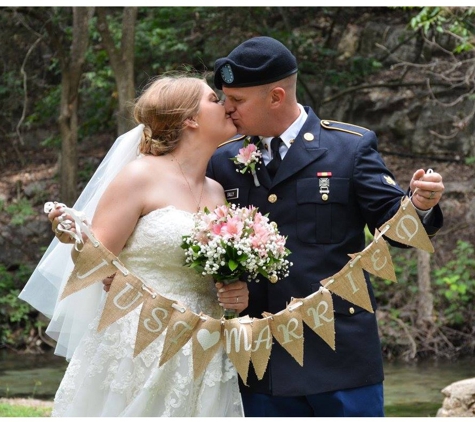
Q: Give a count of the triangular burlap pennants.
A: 12